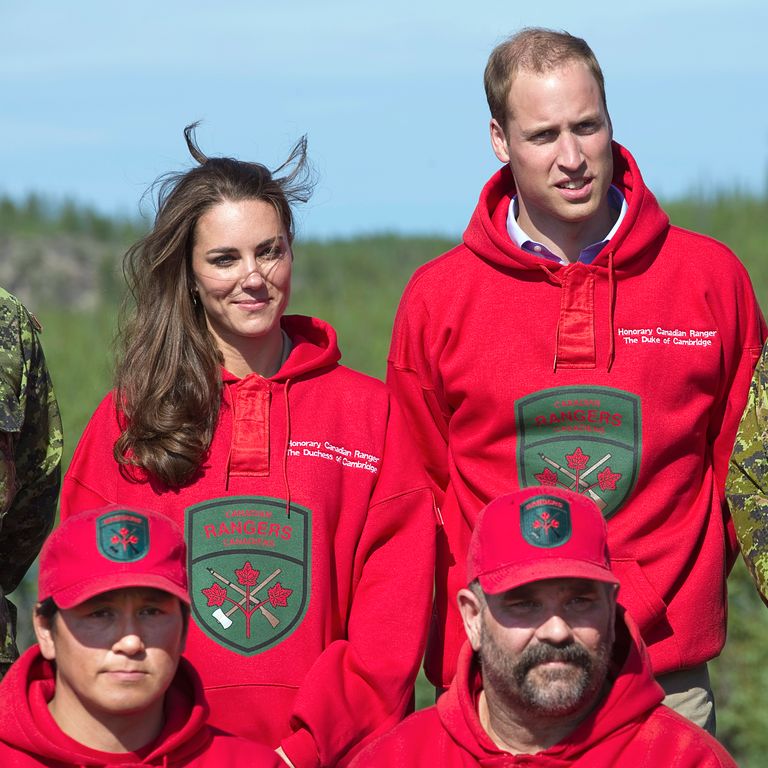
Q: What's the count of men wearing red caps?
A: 2